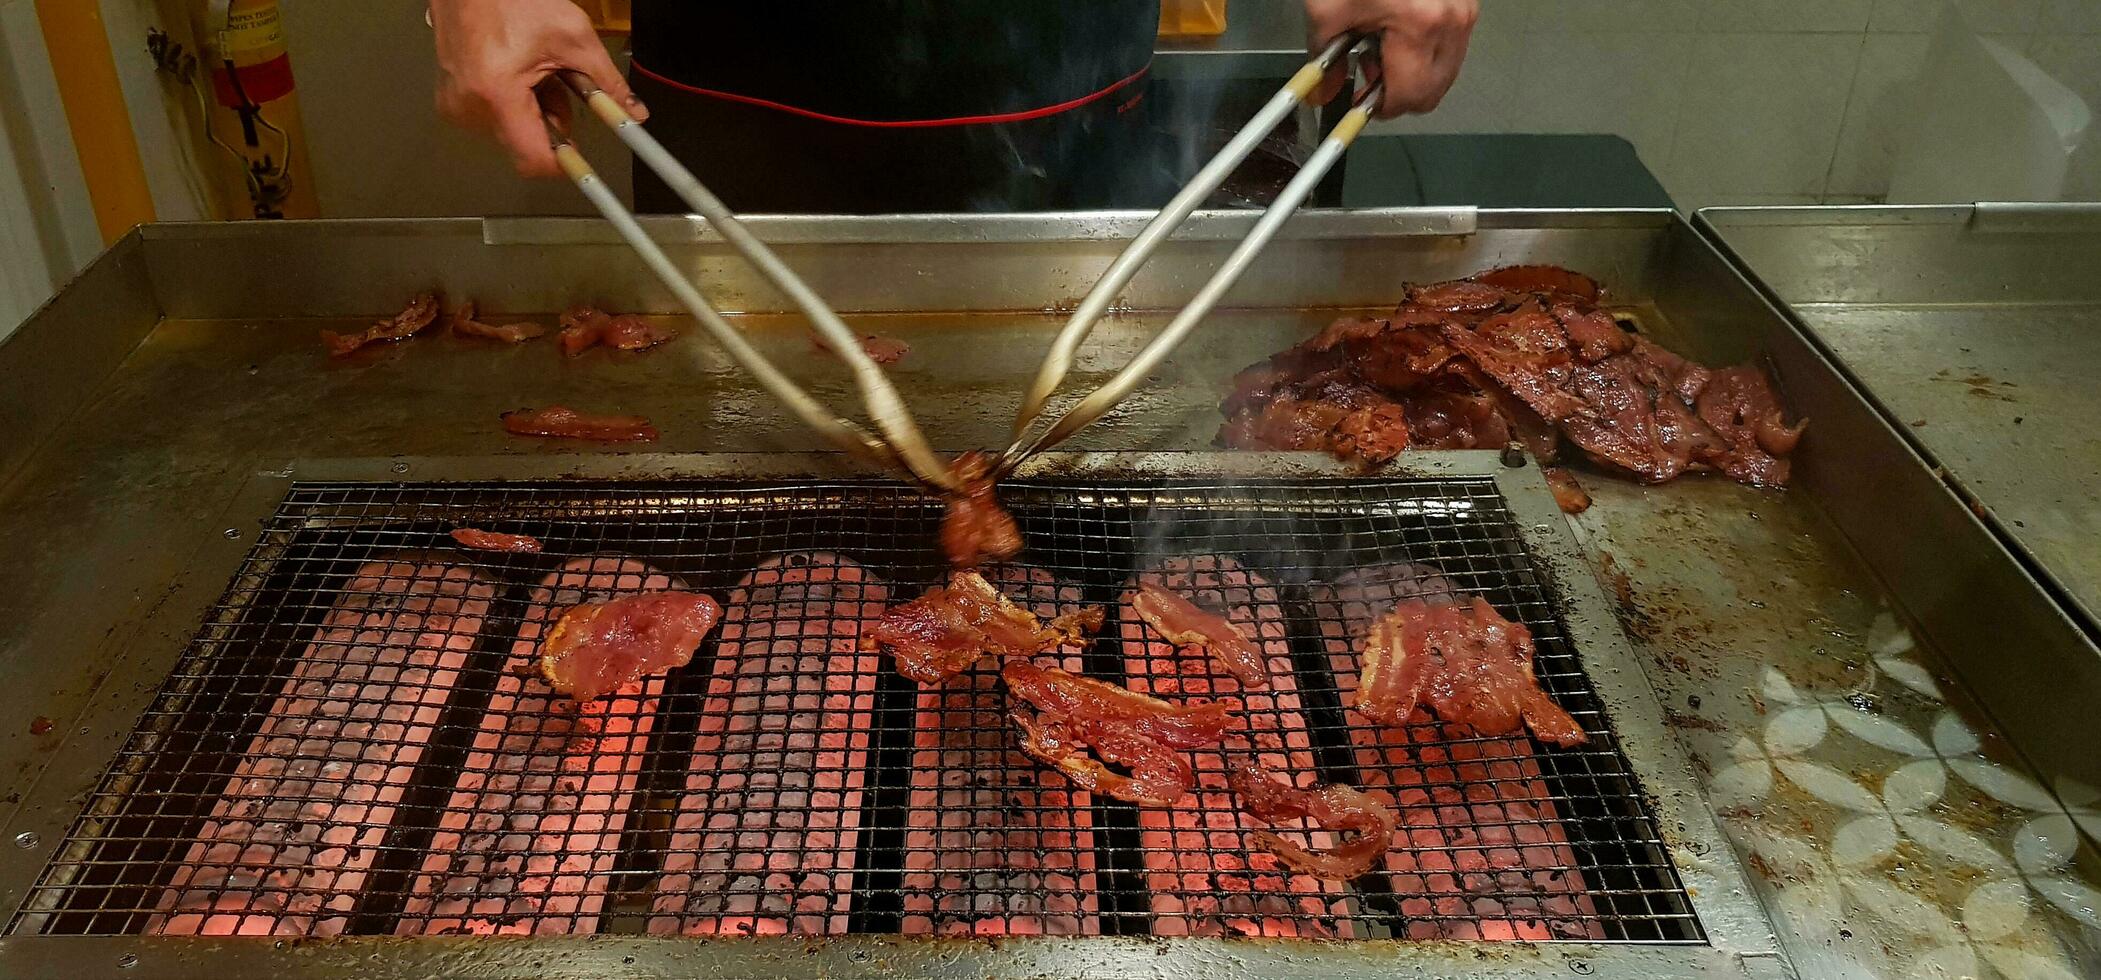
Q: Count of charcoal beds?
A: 6